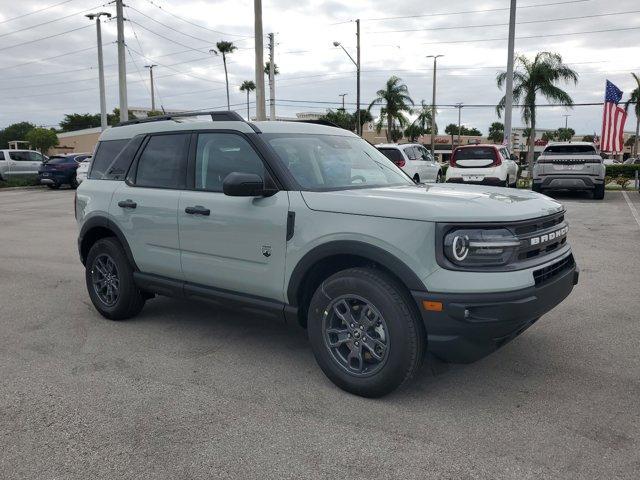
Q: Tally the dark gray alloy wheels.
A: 2